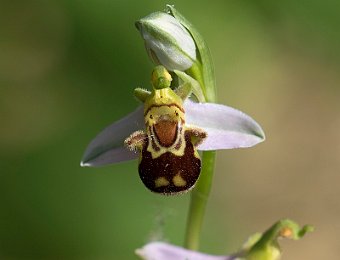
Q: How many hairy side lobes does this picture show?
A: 2